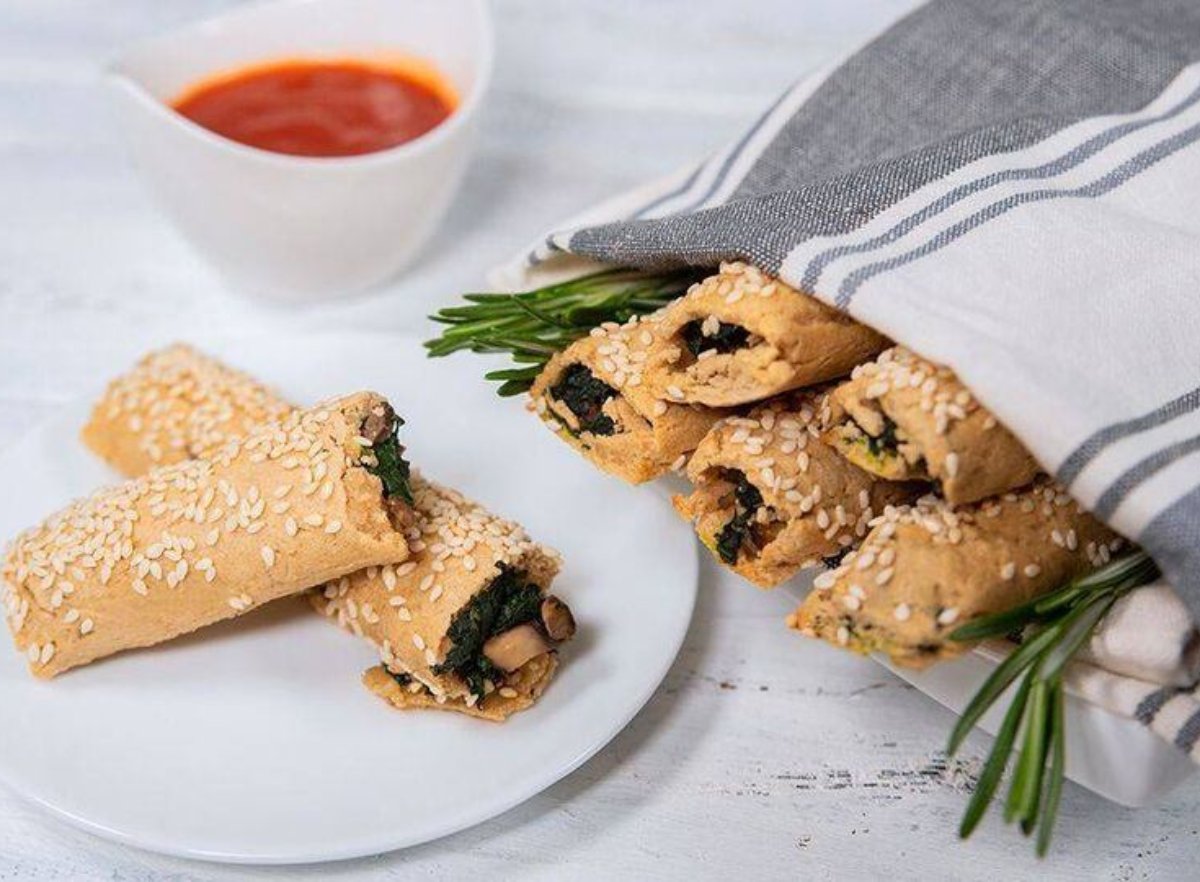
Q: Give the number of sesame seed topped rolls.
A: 7